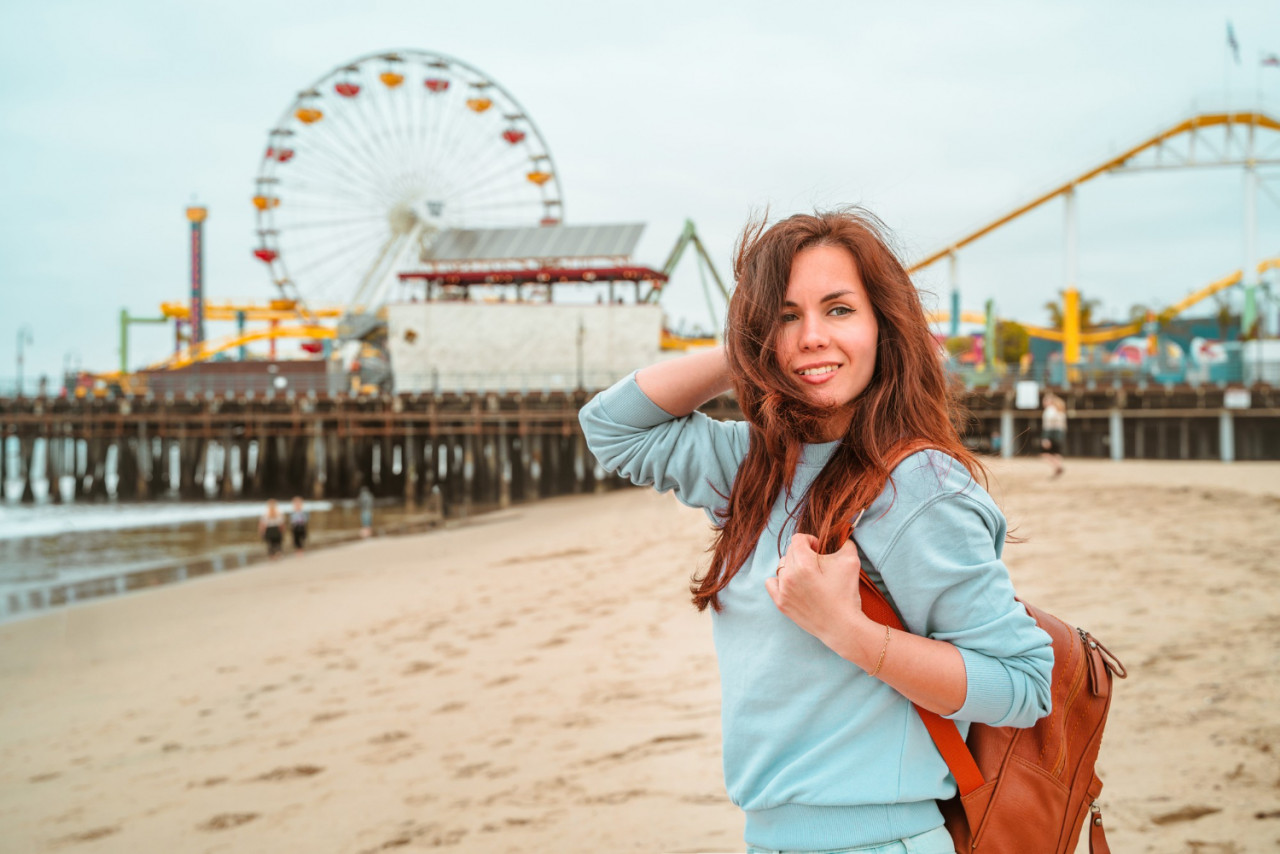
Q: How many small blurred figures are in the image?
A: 4